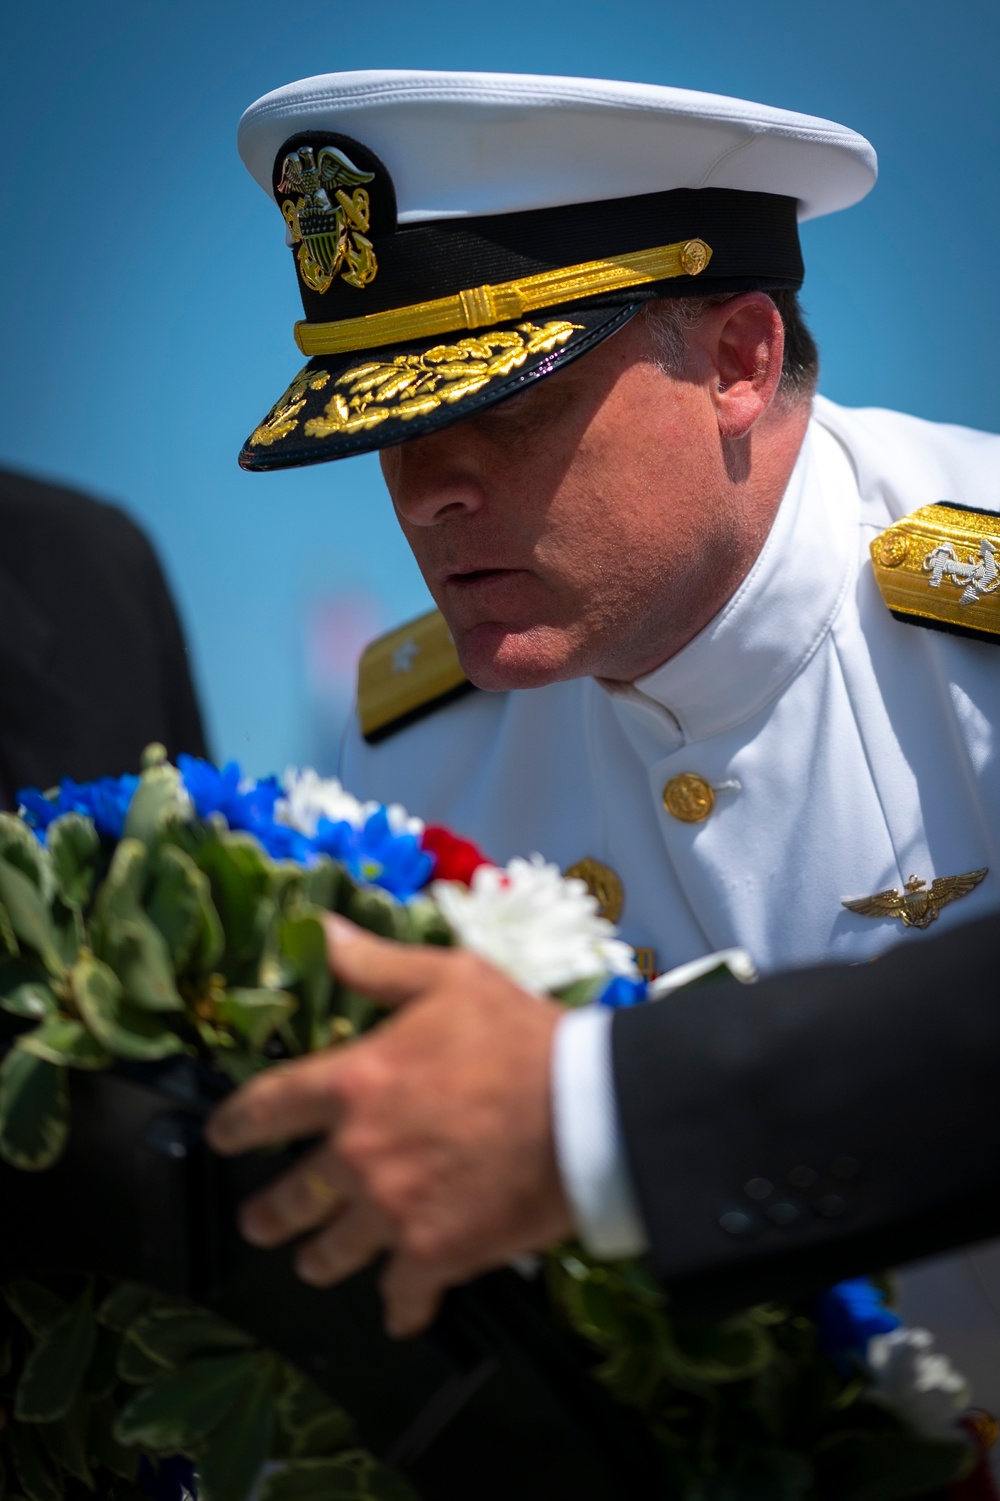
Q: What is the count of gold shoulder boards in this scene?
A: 2